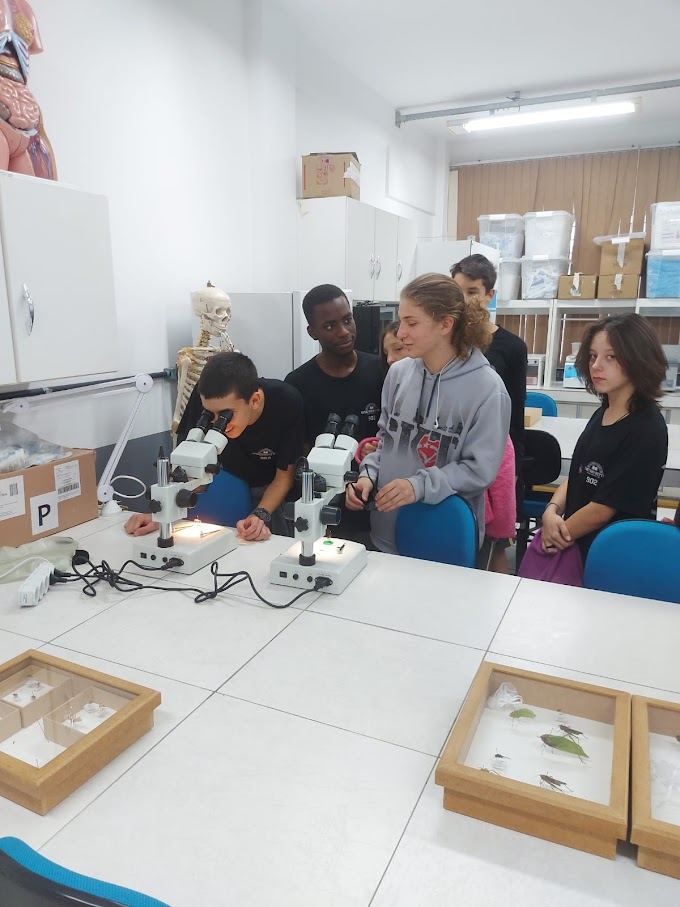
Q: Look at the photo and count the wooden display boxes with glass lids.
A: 3